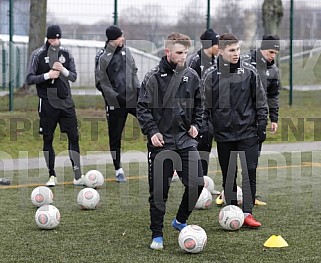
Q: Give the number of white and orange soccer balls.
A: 9